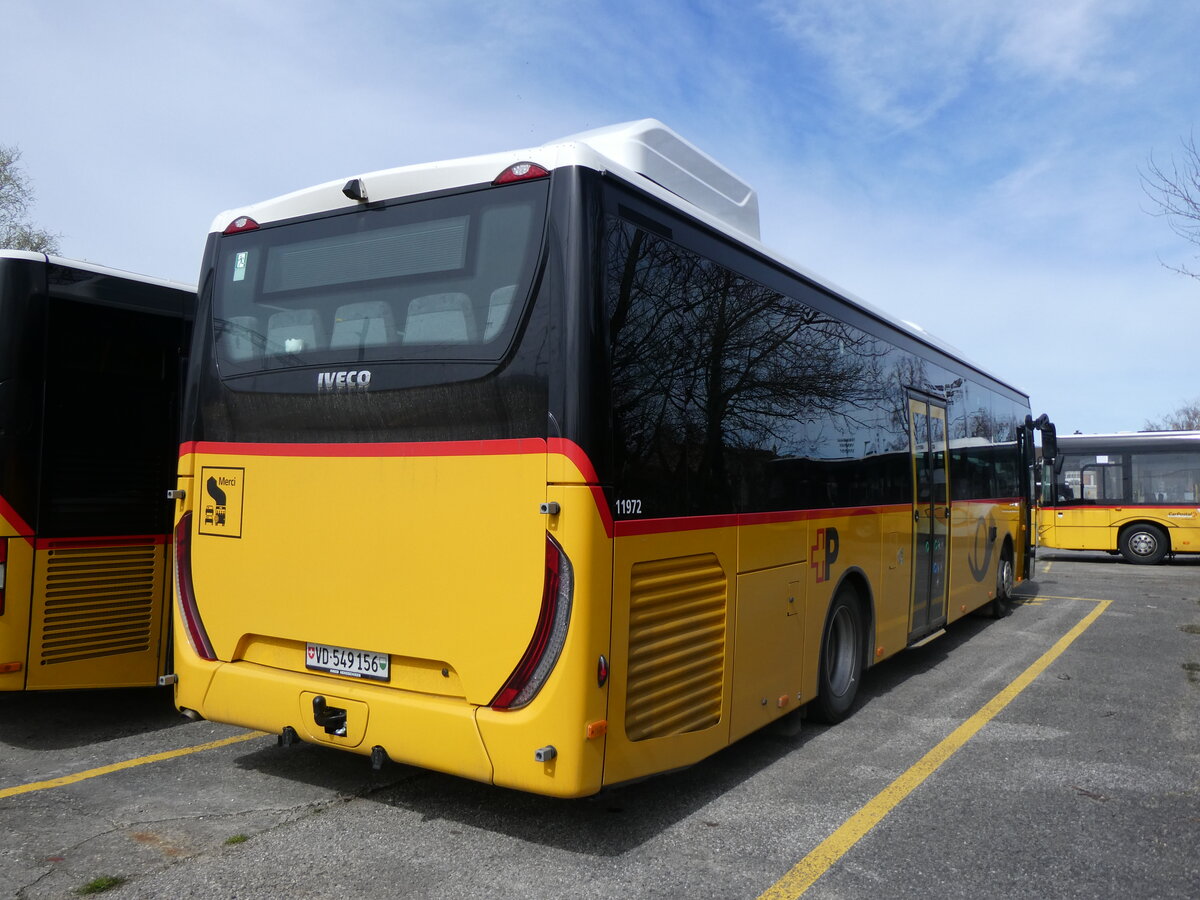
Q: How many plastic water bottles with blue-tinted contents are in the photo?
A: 0